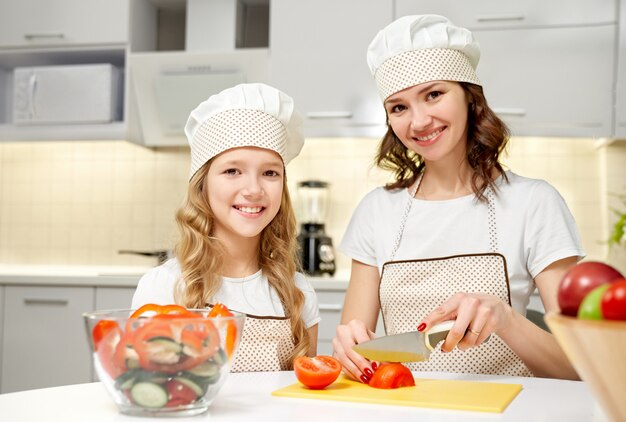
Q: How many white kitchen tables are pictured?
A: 1